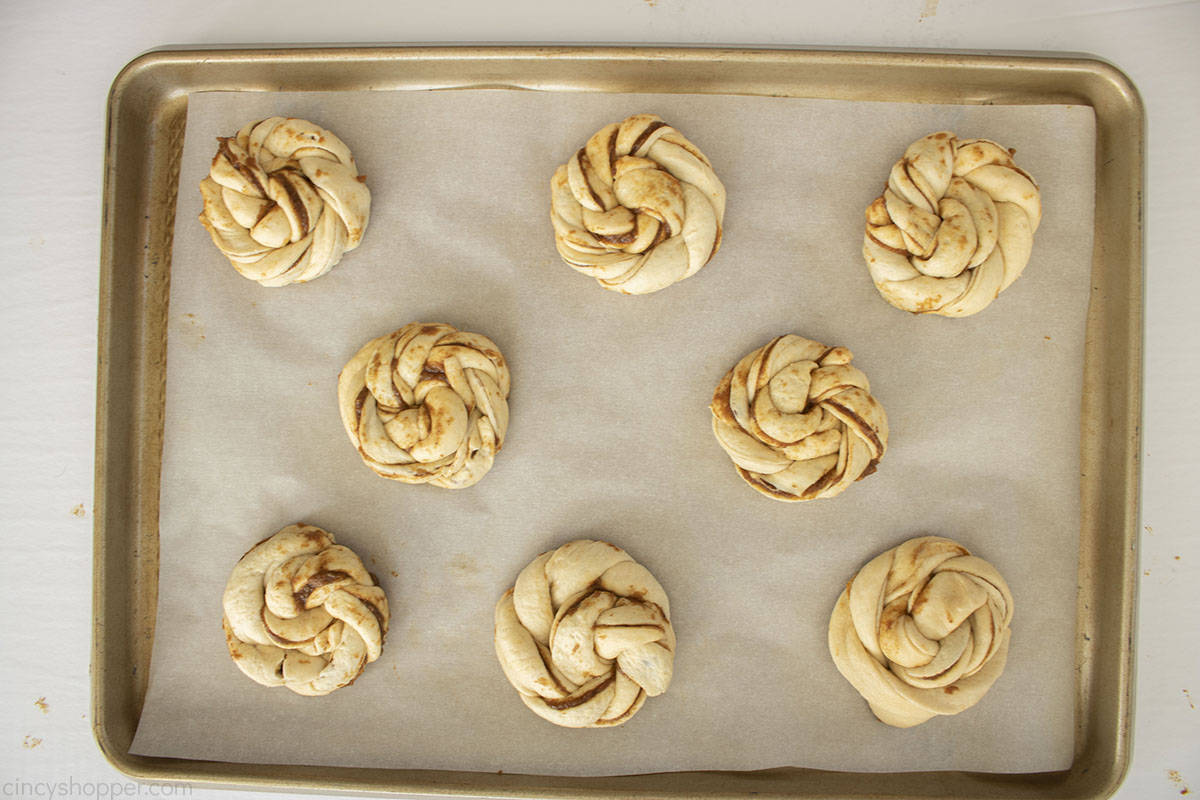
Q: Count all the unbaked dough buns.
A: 8